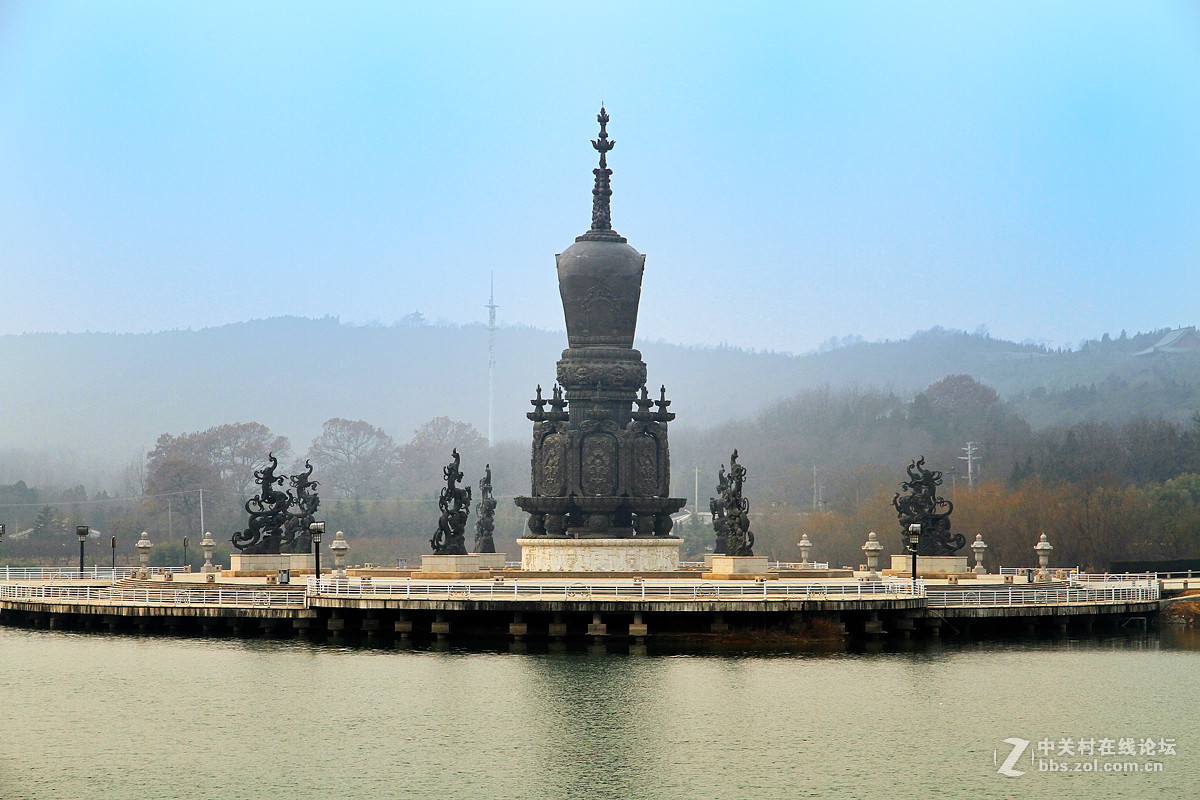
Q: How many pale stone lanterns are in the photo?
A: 7